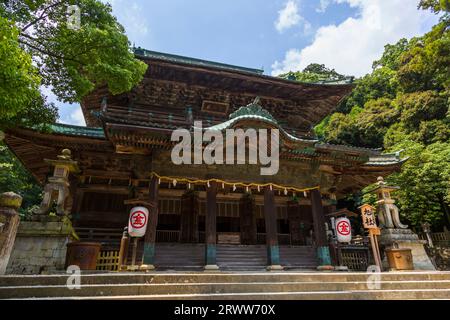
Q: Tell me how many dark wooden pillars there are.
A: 4